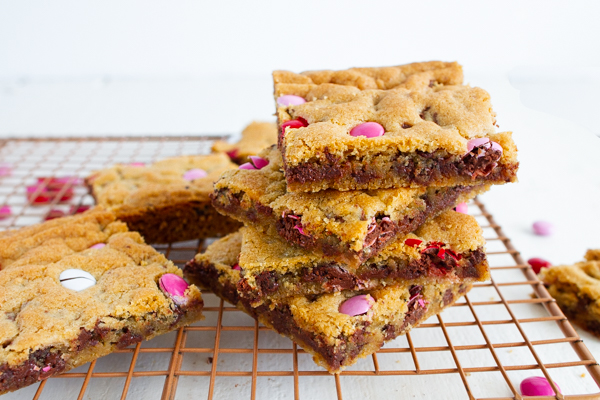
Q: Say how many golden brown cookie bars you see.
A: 8